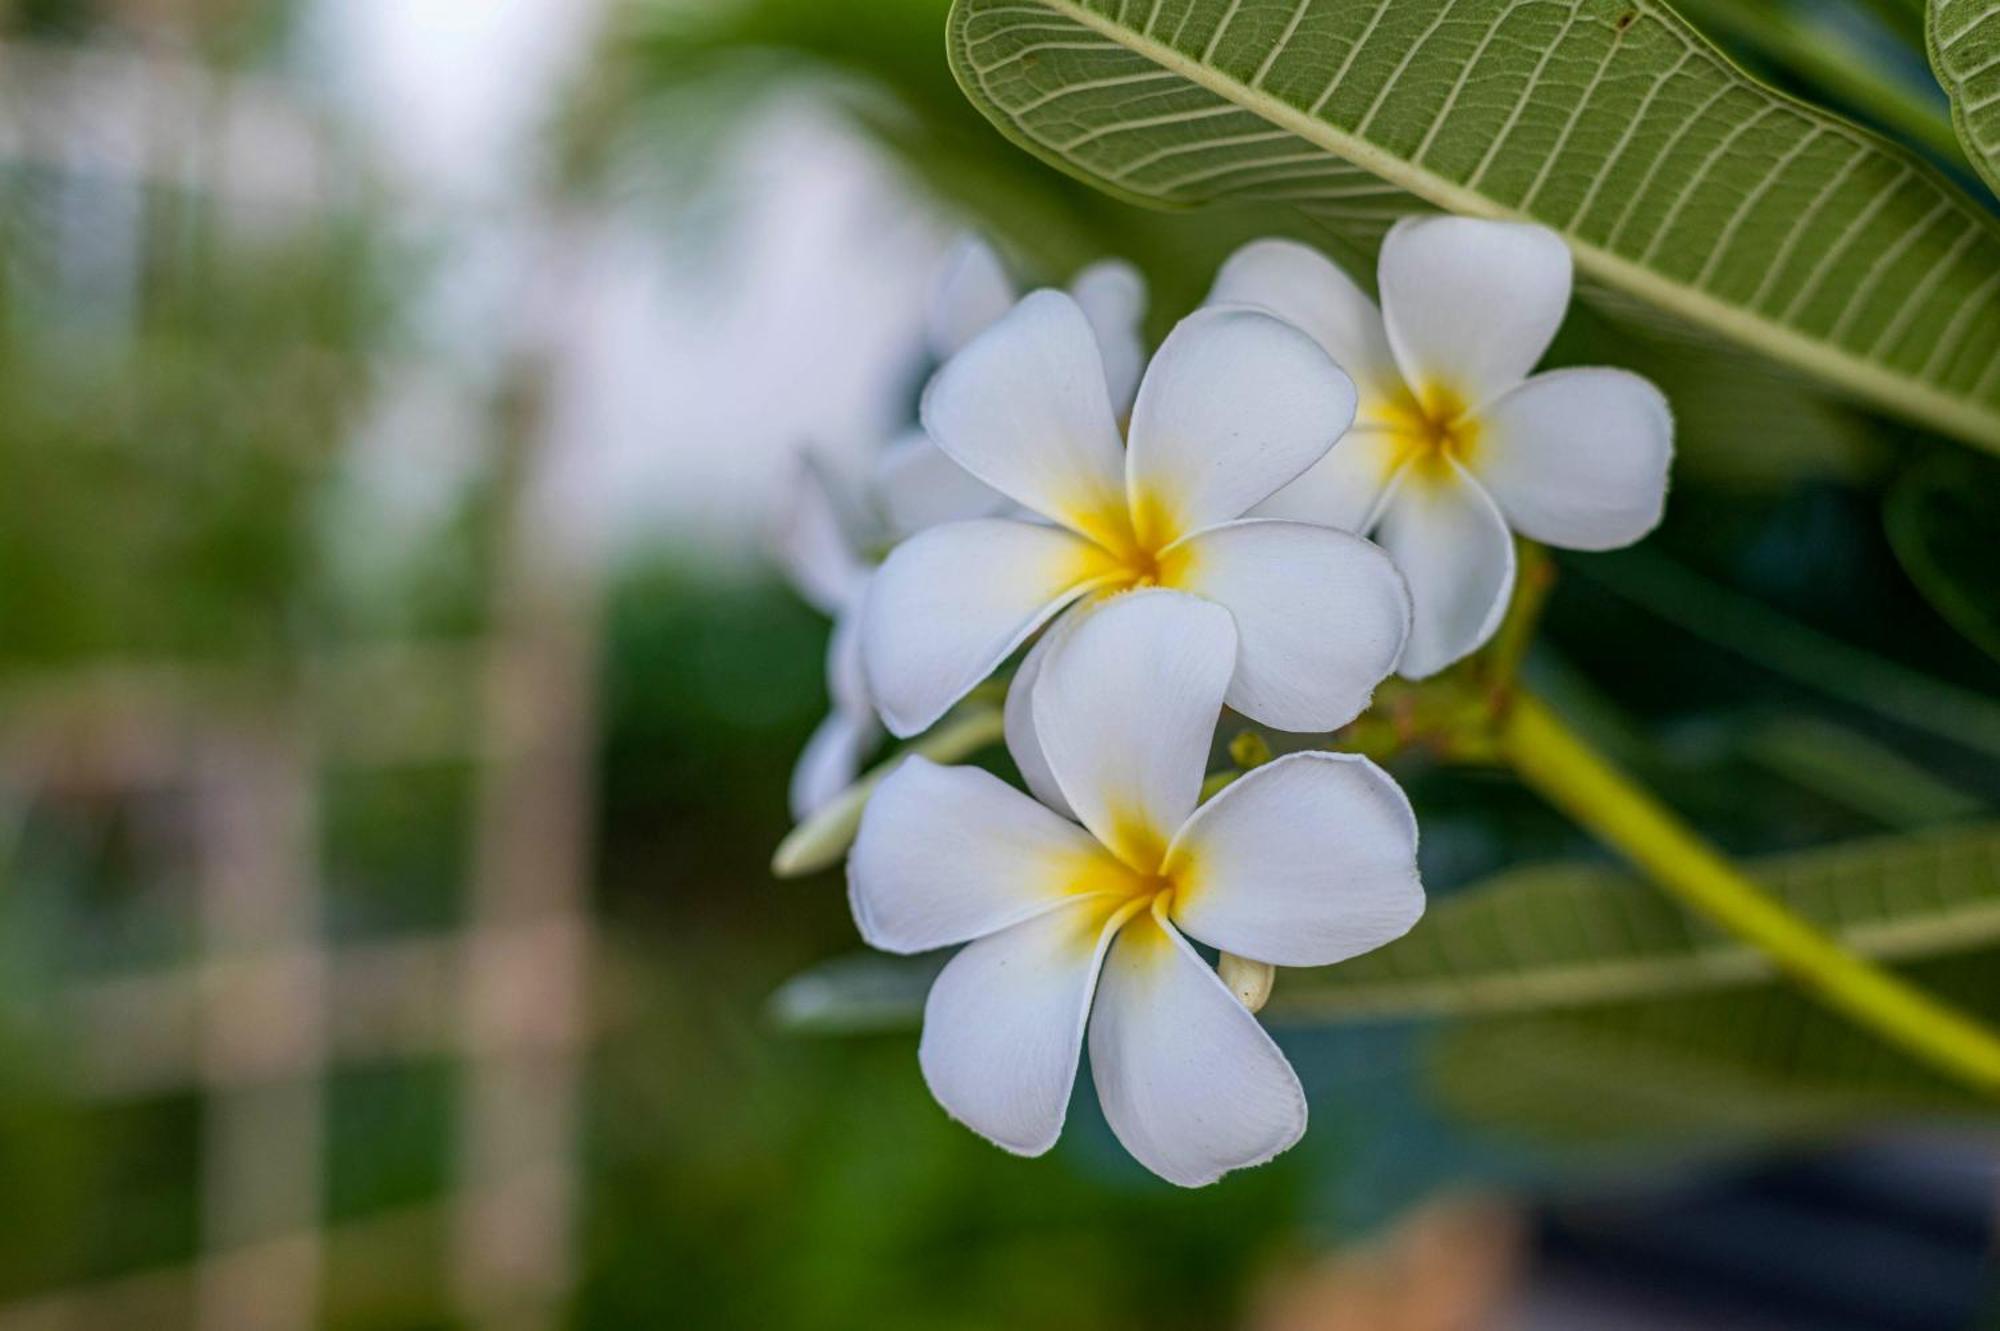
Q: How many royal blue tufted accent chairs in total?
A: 0